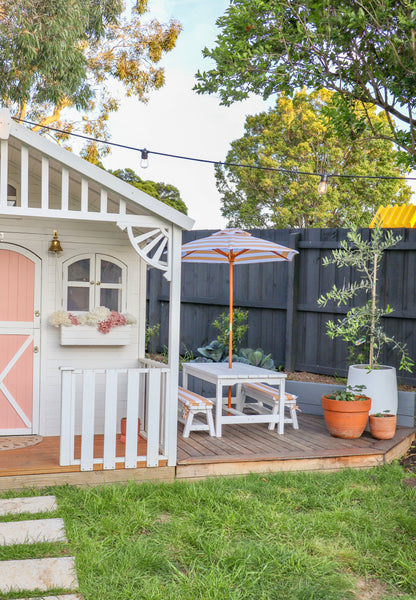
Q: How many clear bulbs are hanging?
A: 2